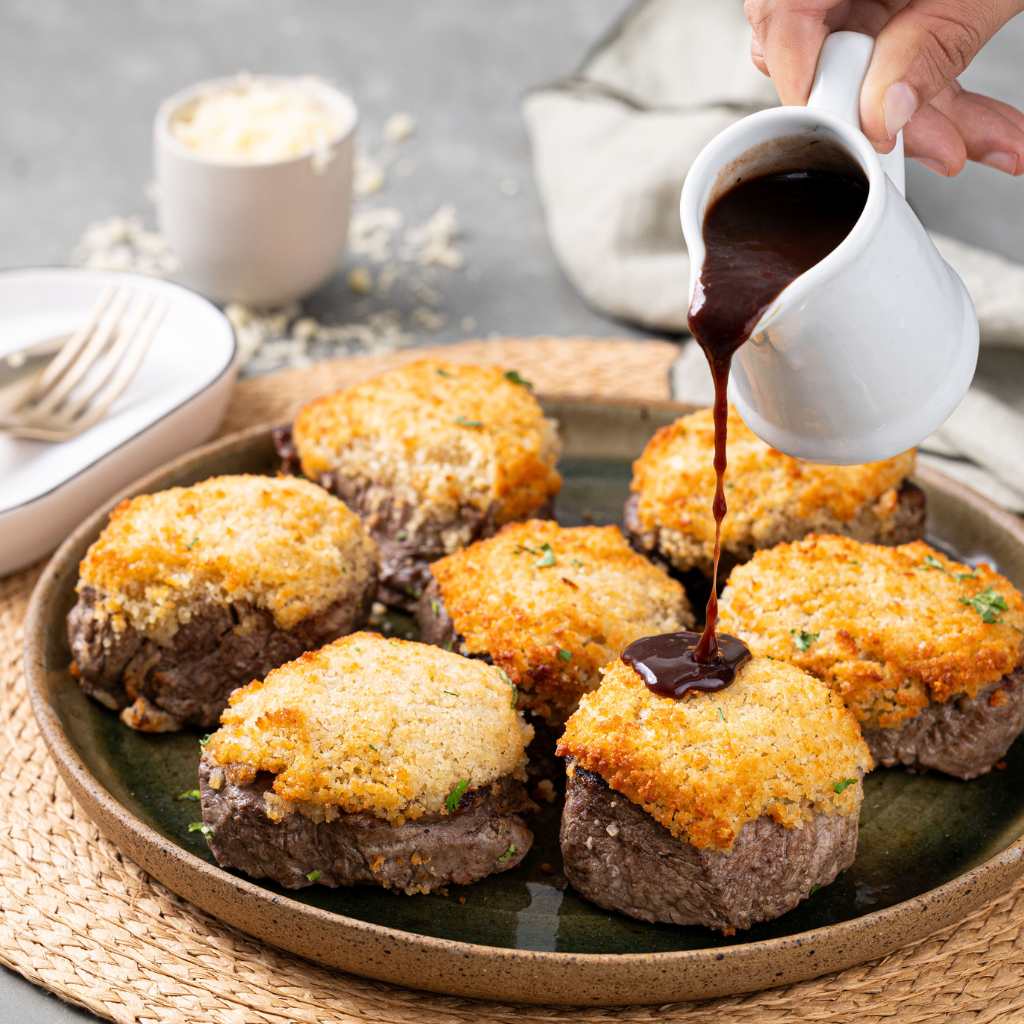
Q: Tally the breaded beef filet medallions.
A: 7